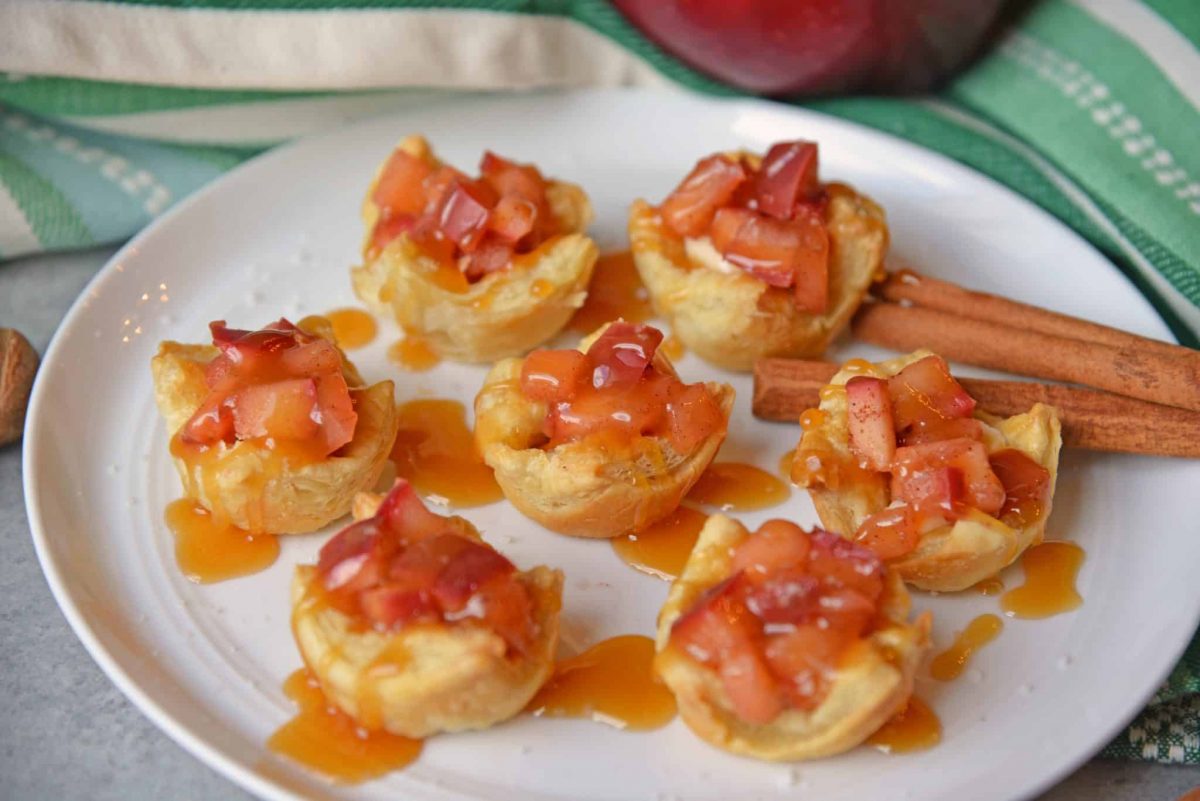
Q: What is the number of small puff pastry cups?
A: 7